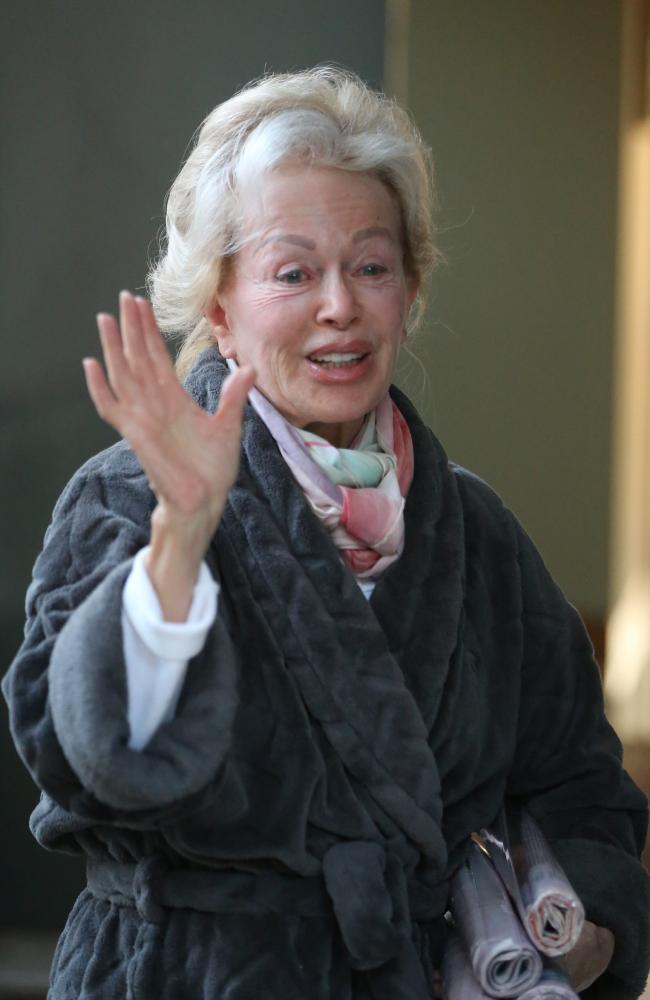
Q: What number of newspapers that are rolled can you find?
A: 4